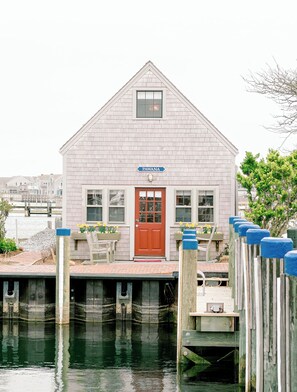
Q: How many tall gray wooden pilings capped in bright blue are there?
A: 11